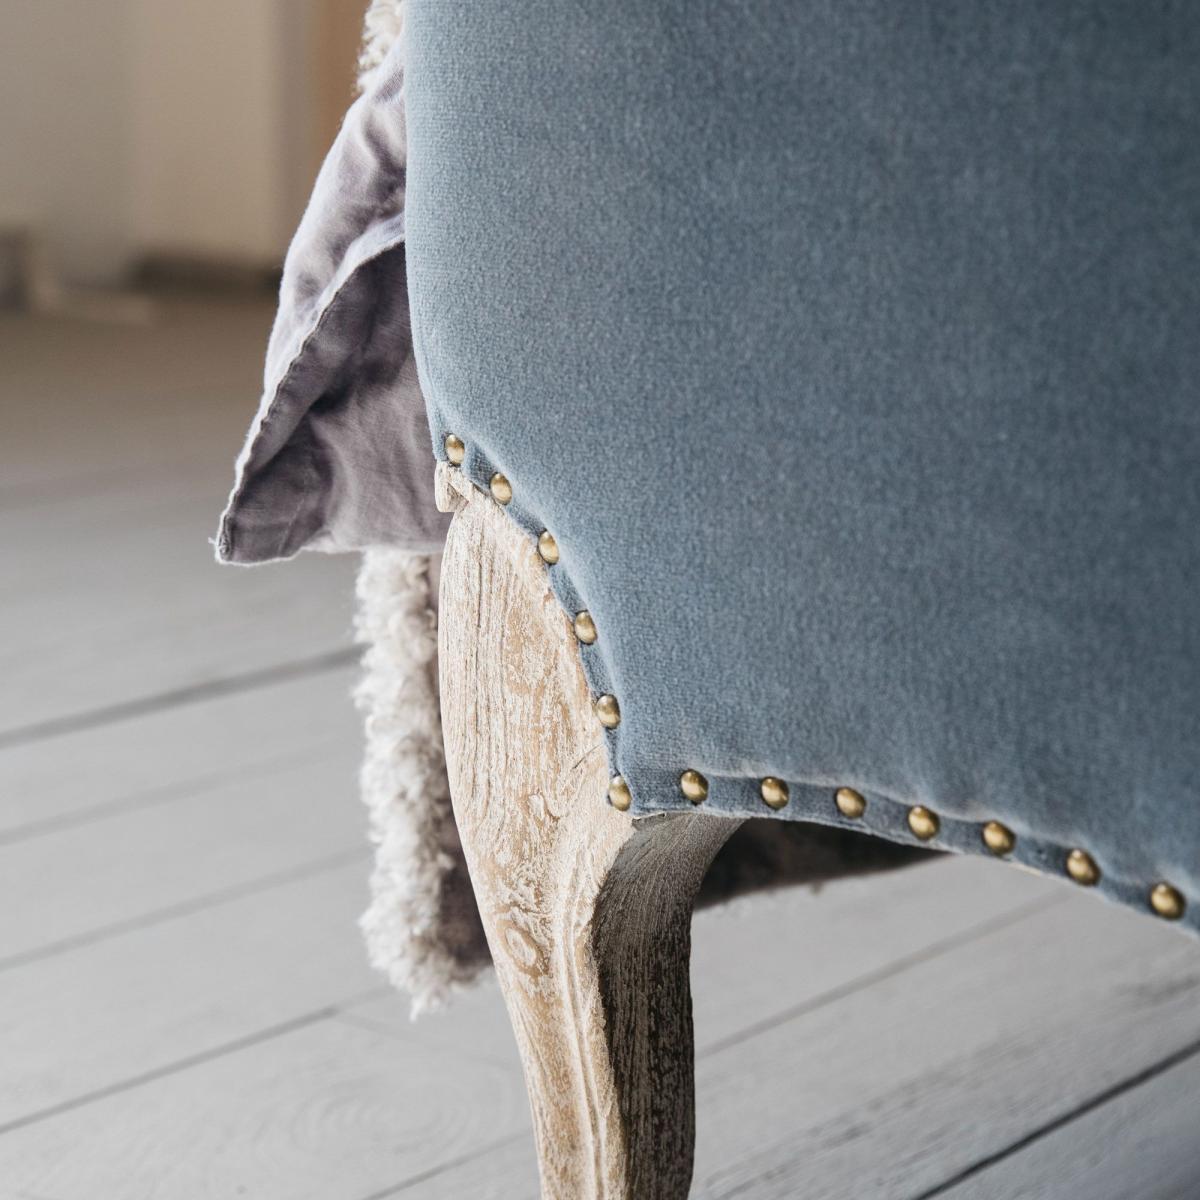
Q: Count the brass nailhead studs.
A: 13